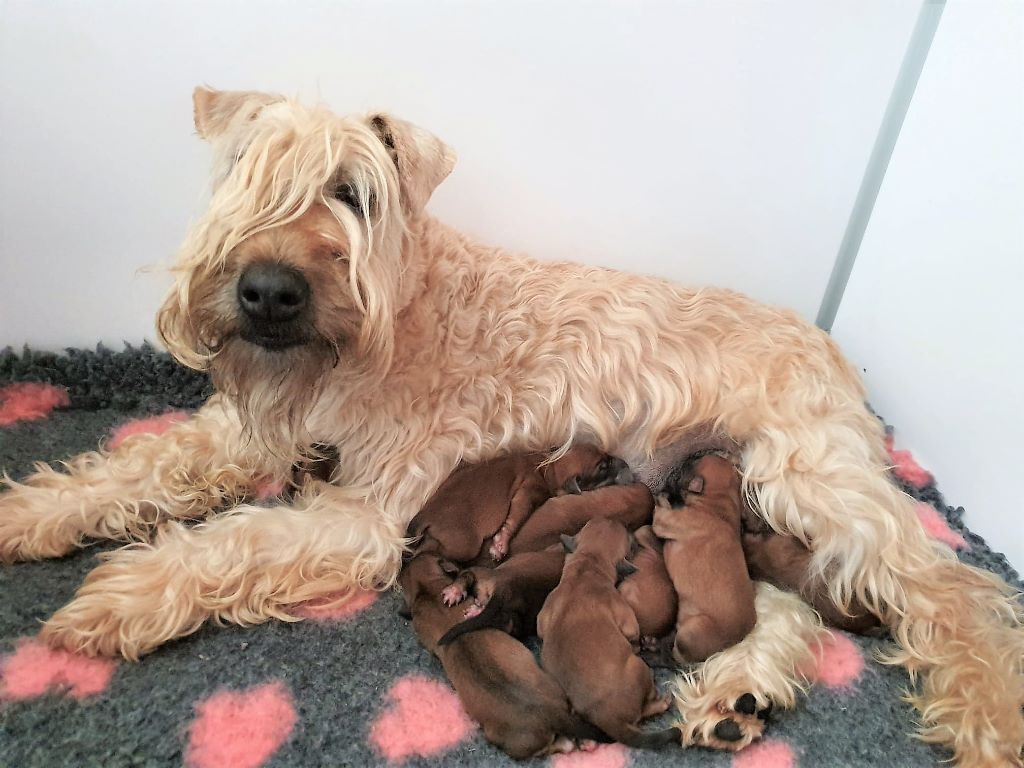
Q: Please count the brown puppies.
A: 8